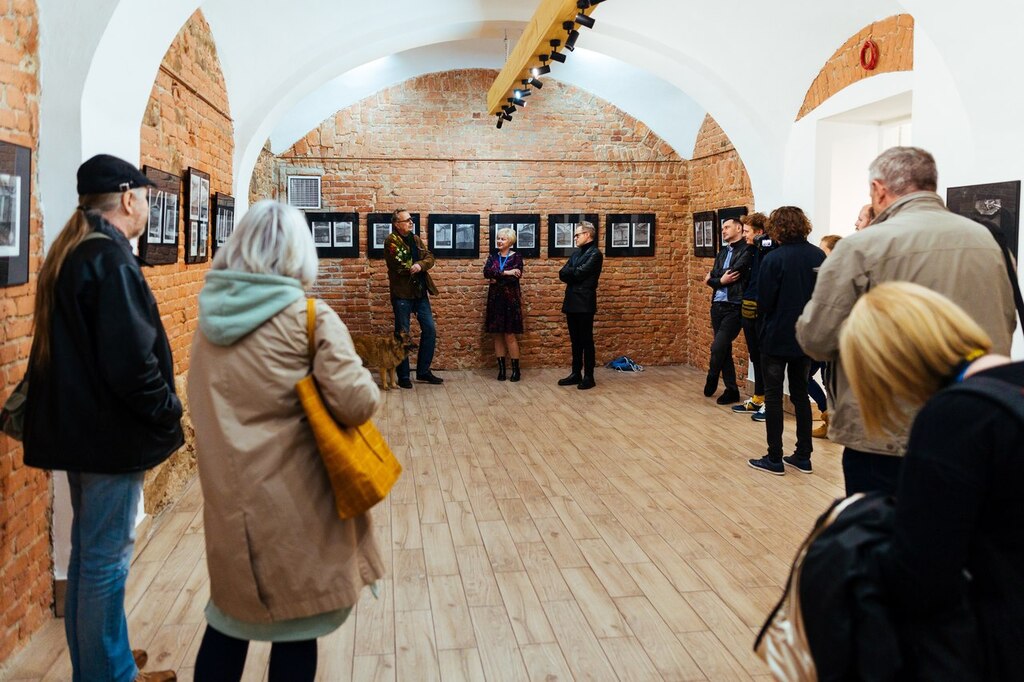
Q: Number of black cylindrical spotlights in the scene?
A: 11